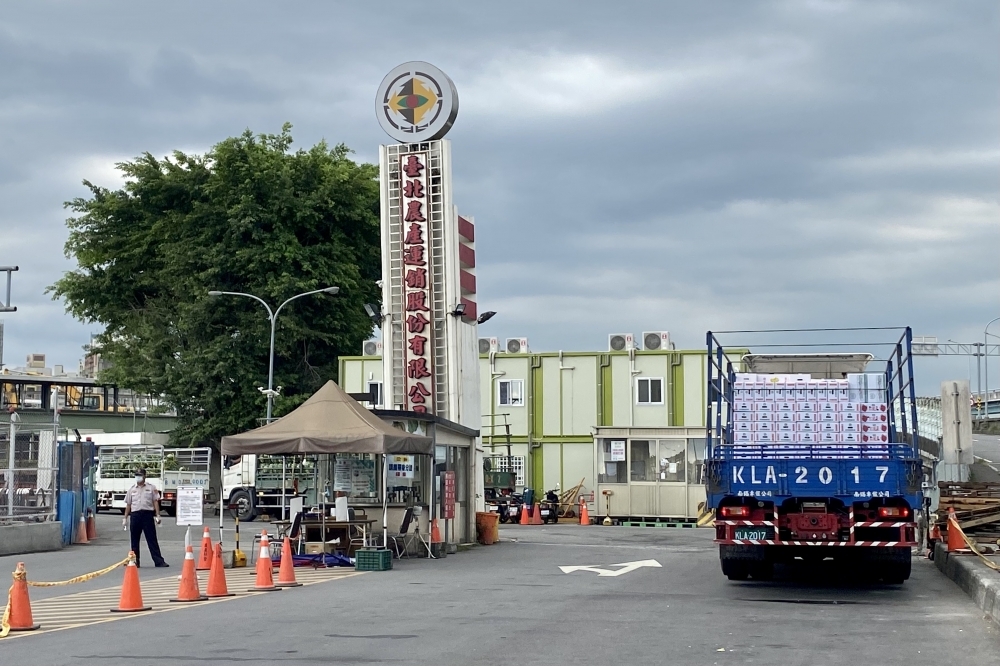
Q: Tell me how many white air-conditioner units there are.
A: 5